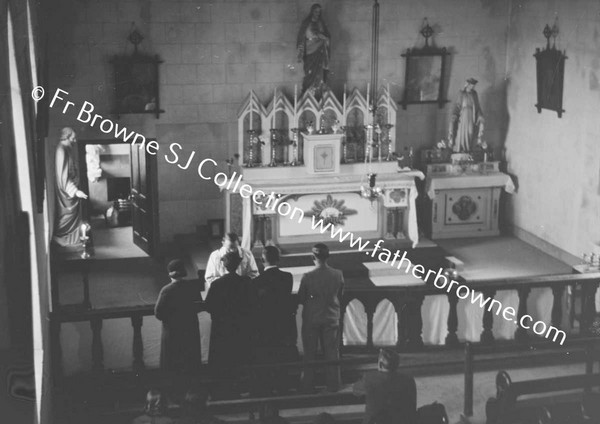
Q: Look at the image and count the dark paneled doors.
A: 1